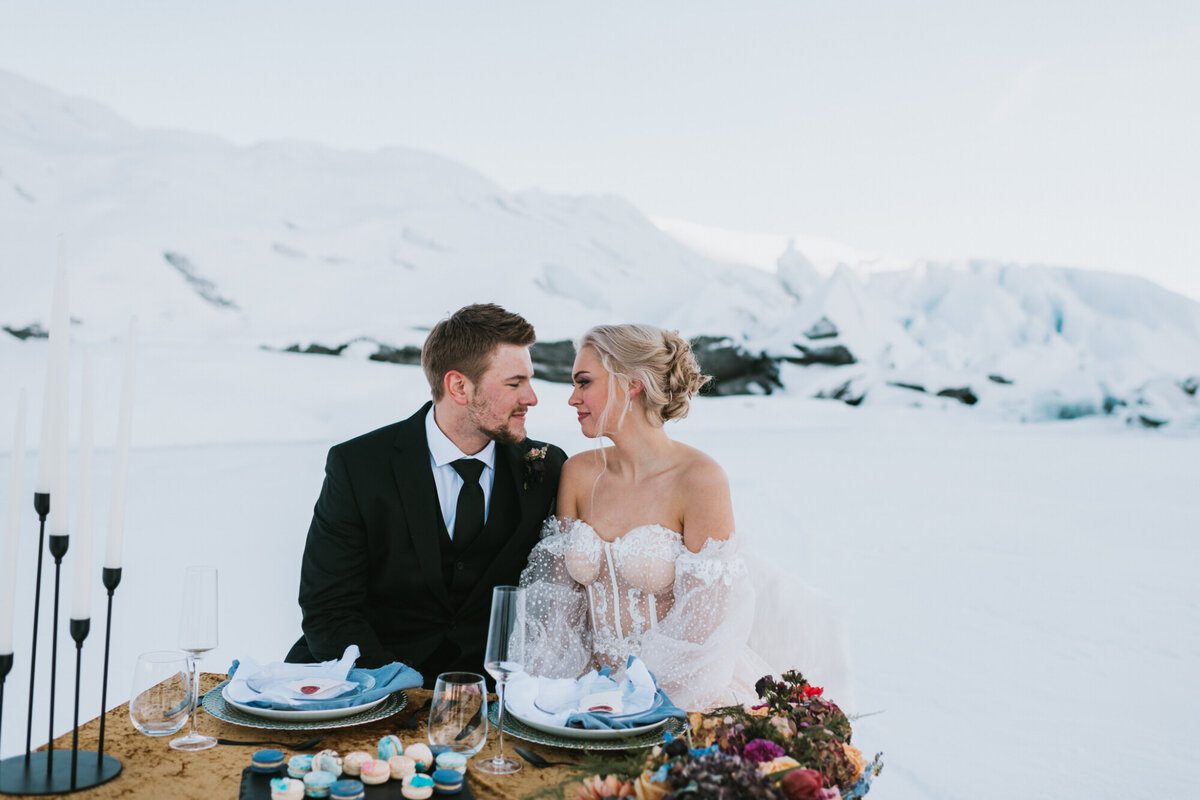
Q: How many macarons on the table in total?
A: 15